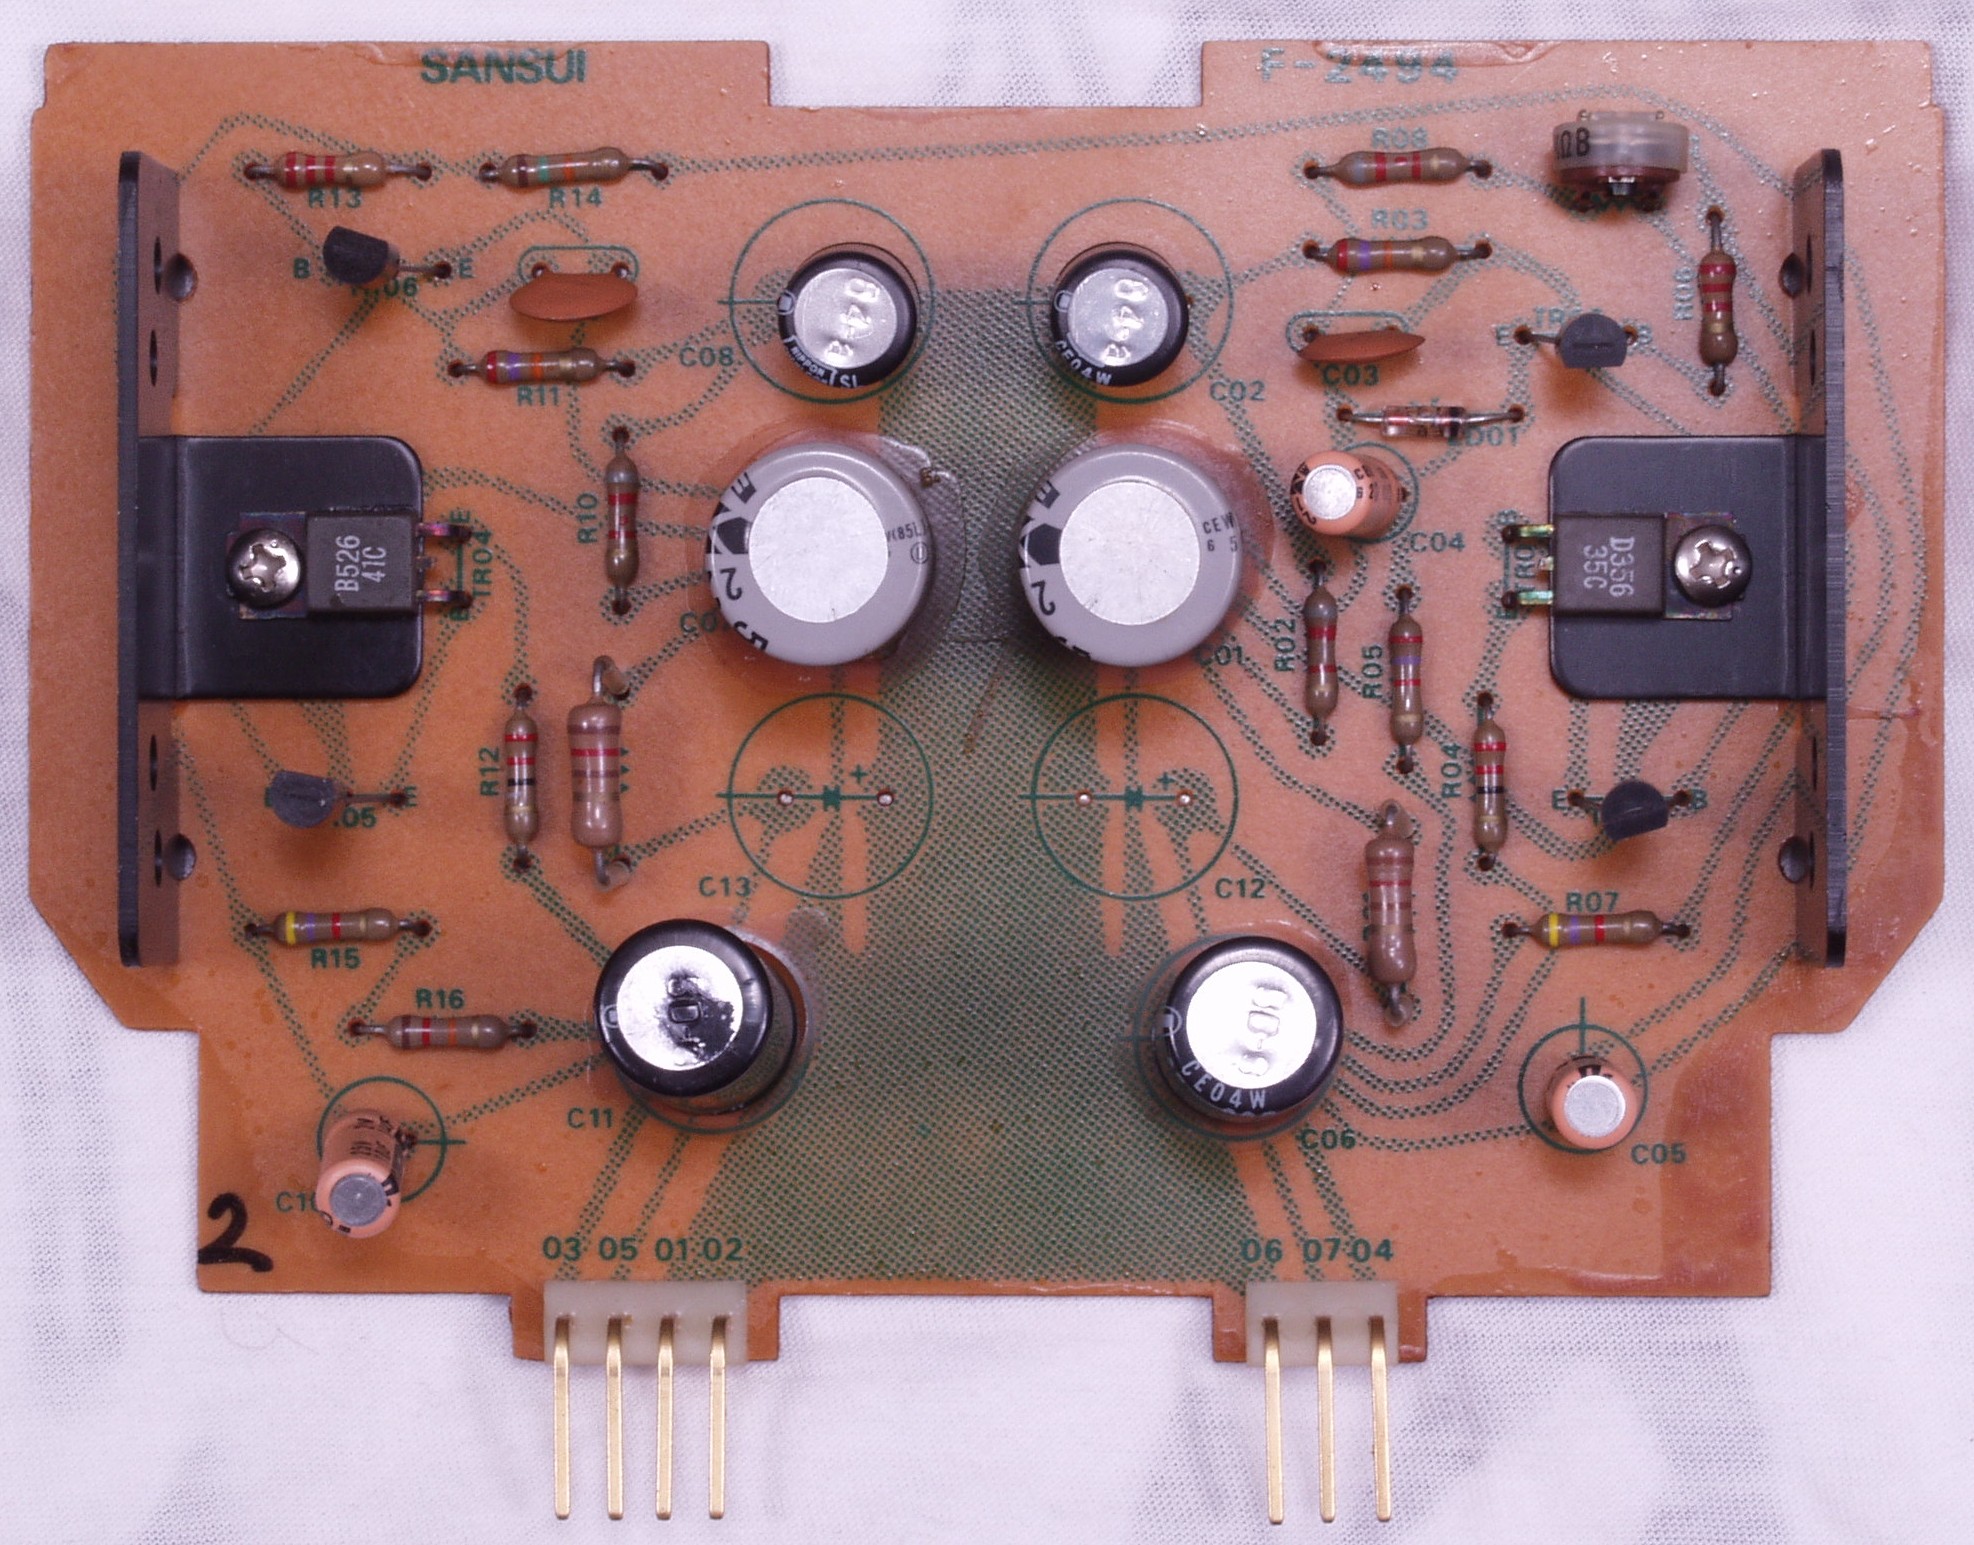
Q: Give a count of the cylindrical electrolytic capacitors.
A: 9